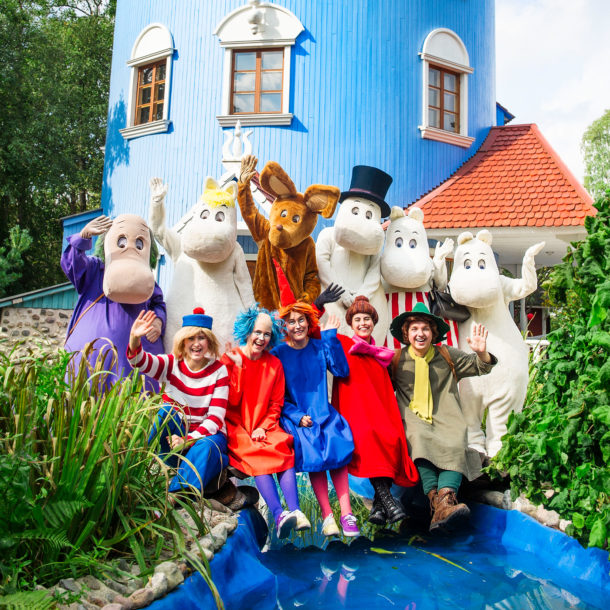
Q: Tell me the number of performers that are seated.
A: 5